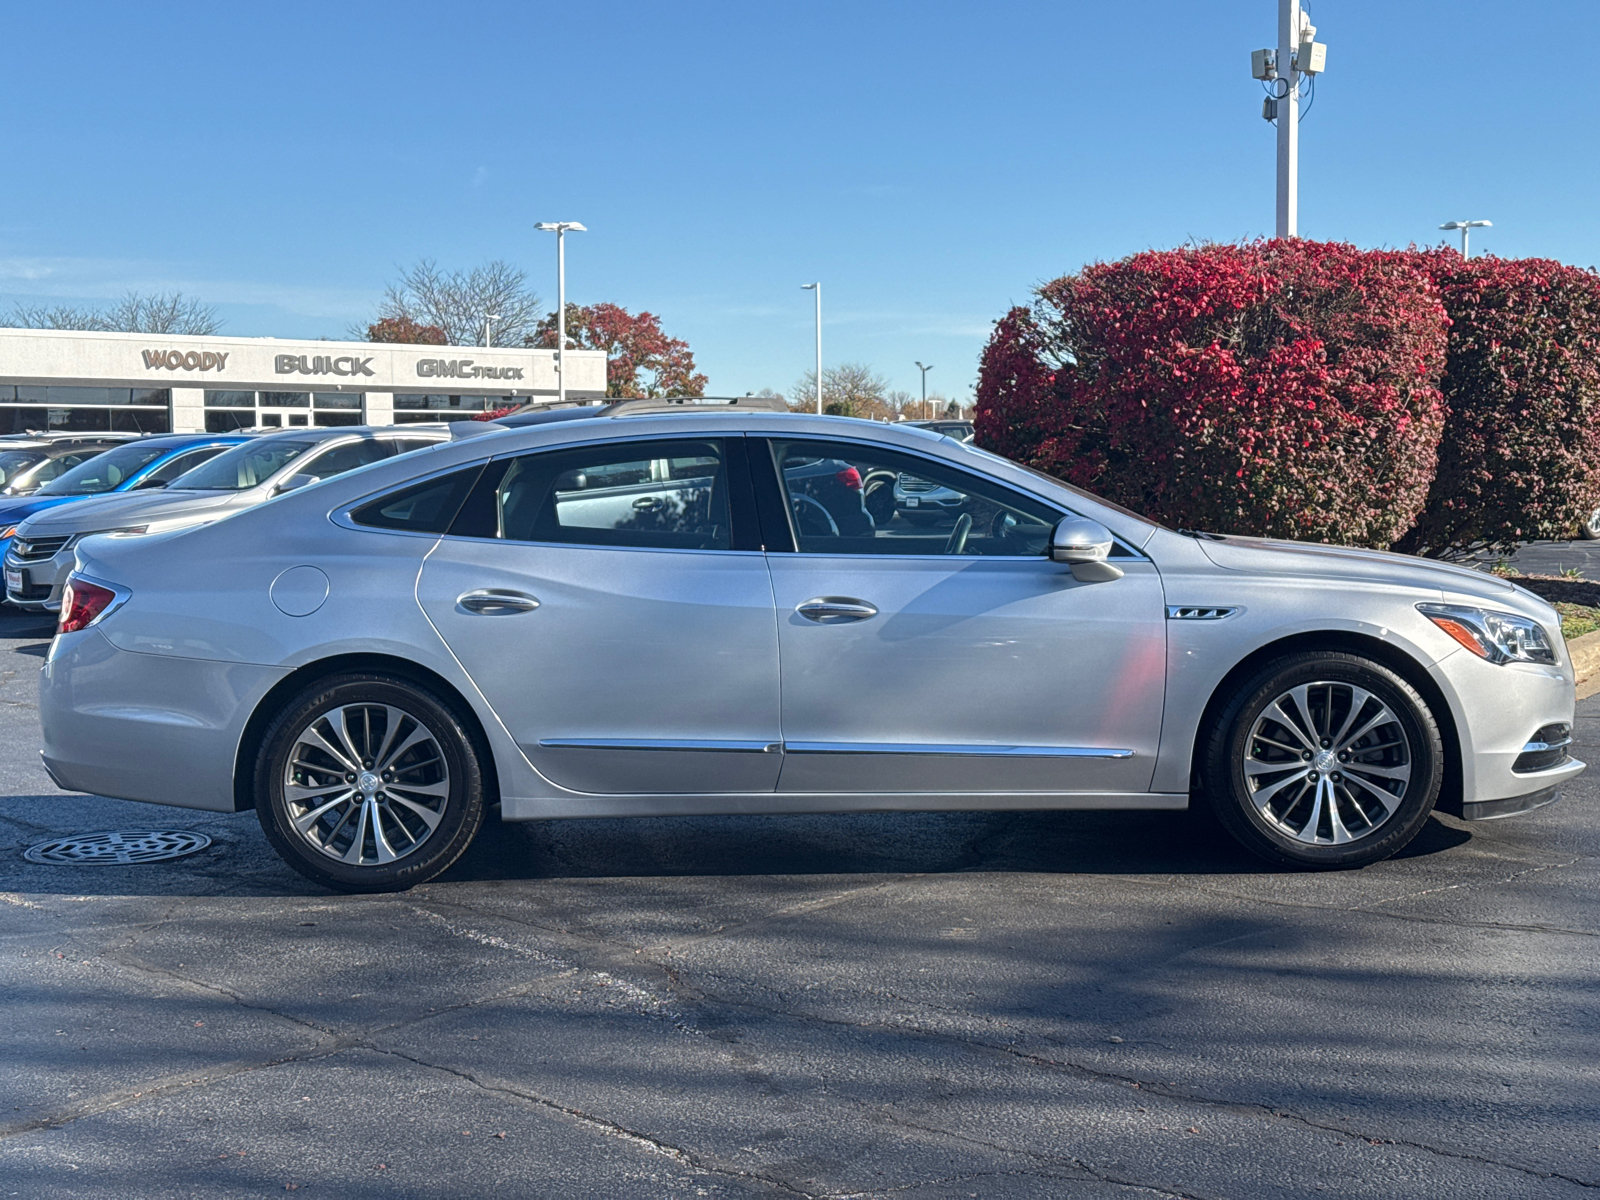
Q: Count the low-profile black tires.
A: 2